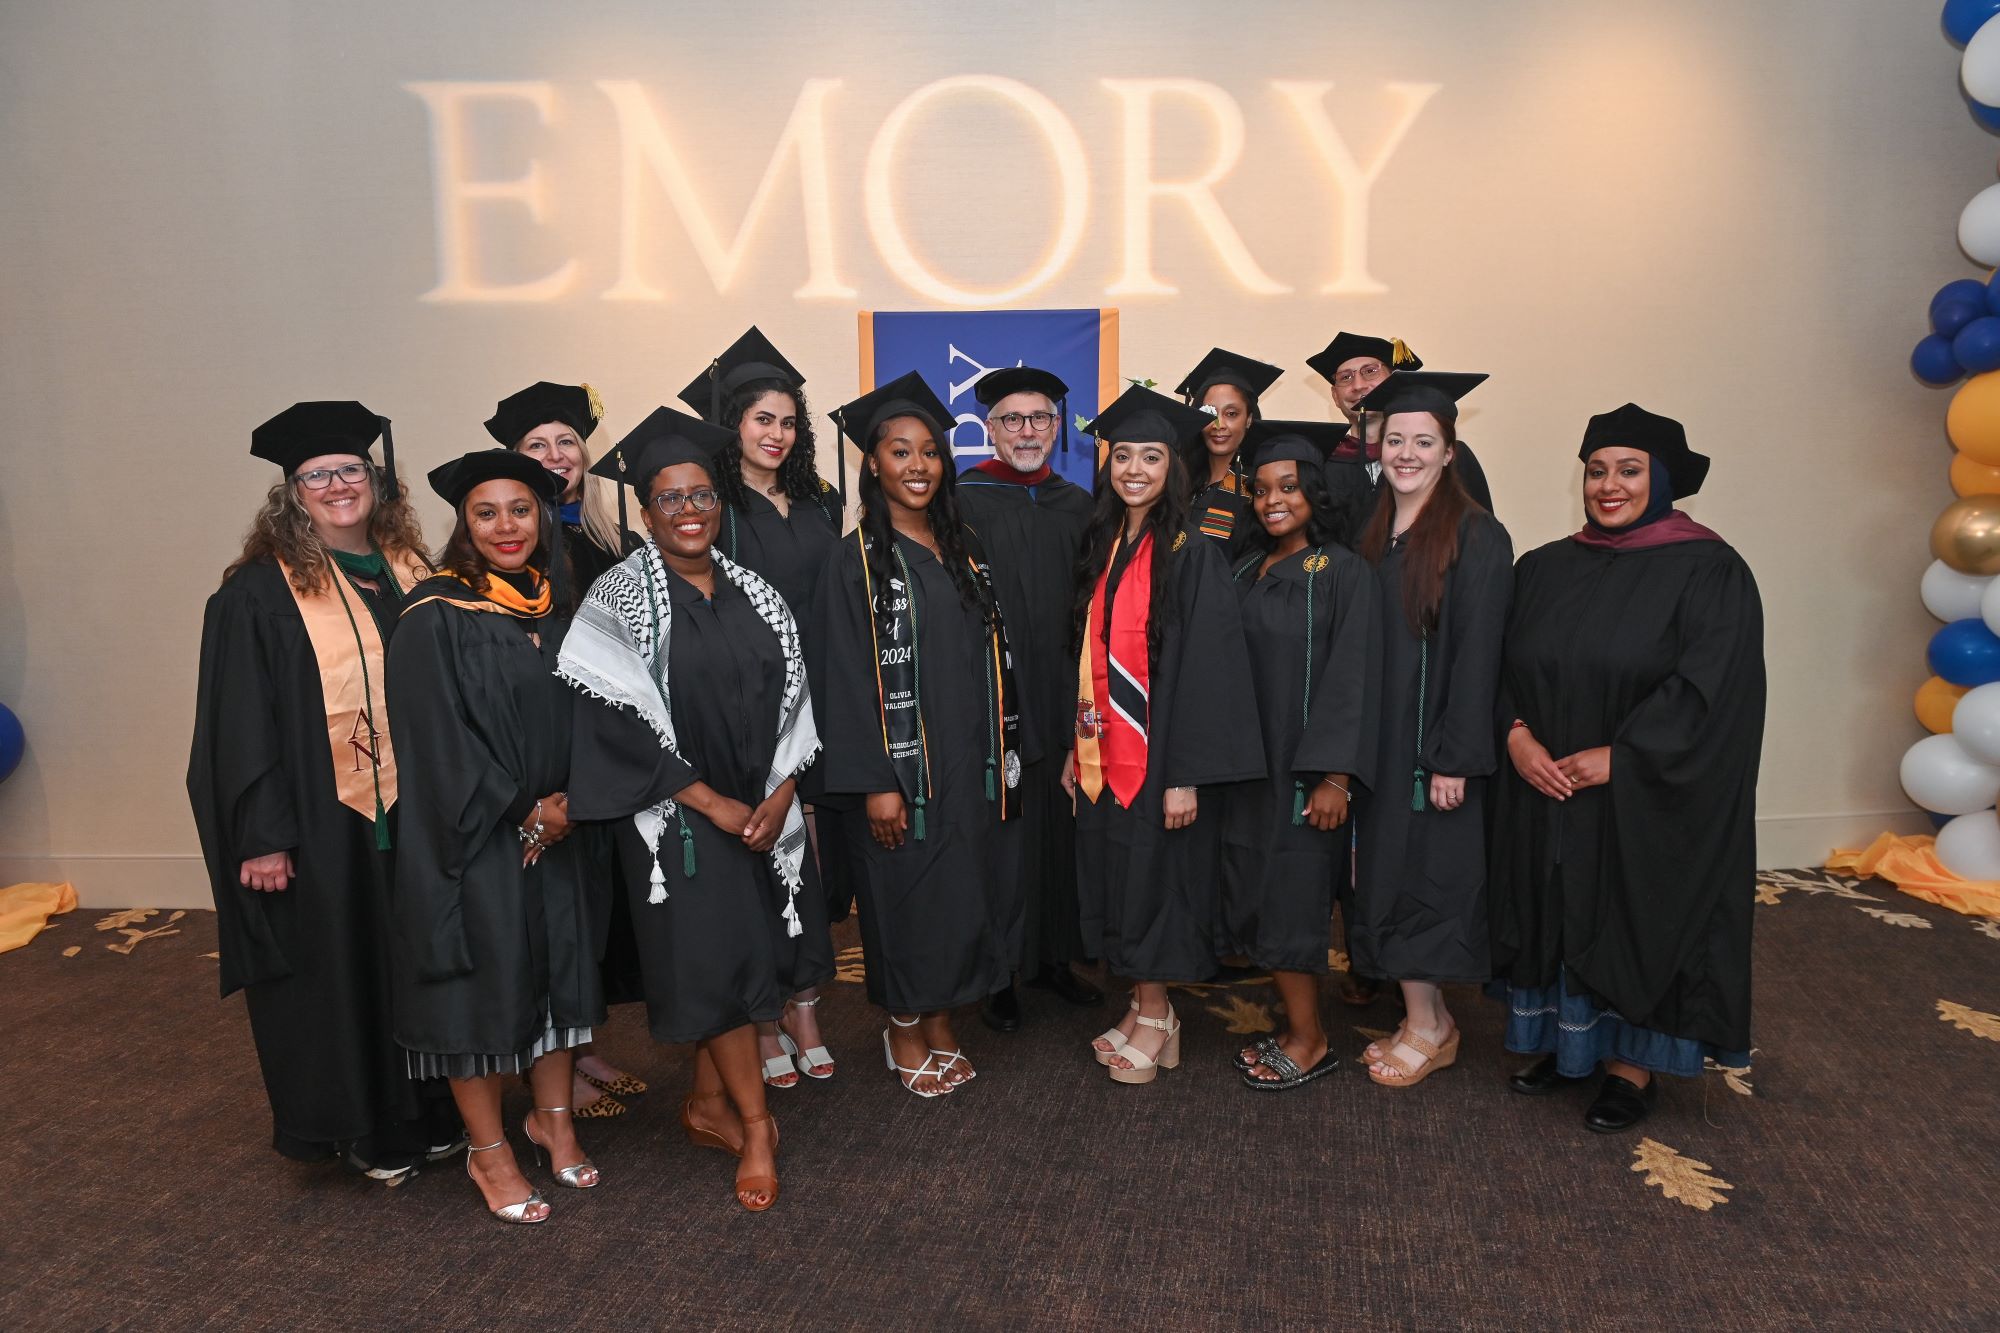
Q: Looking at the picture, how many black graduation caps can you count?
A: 13